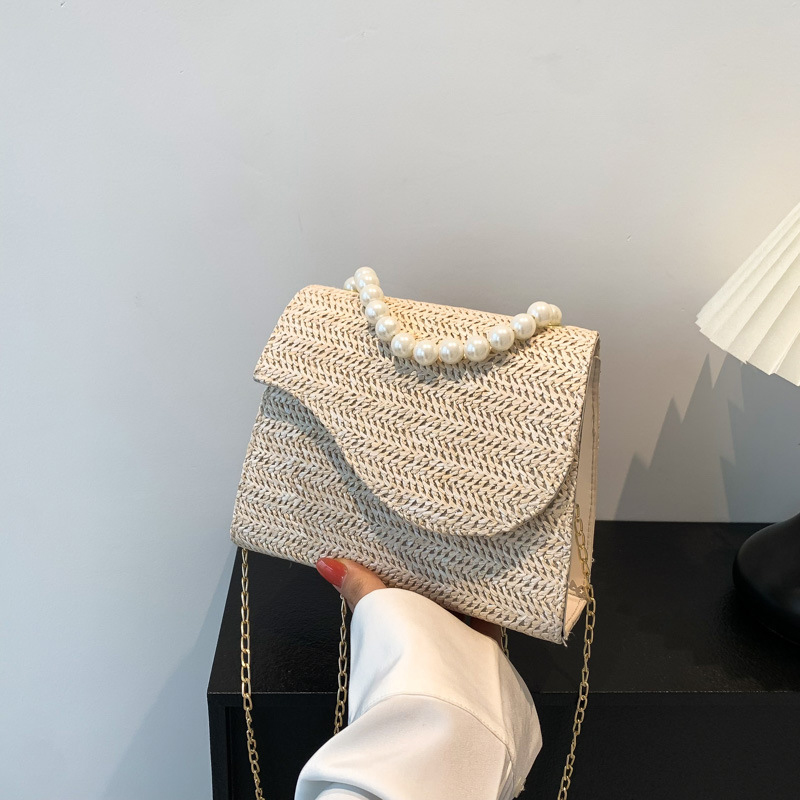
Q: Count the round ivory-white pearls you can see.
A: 14